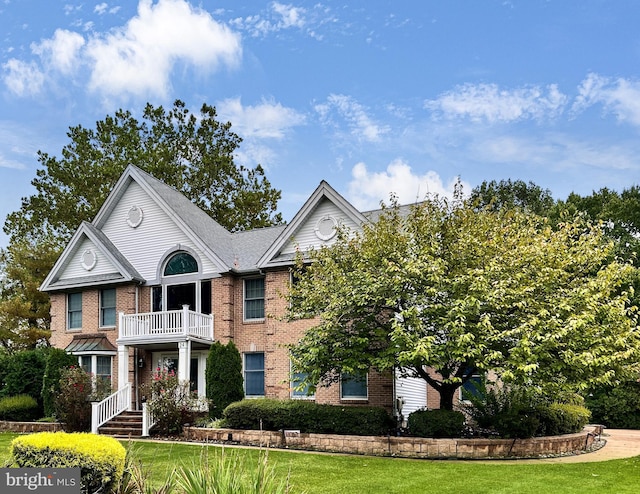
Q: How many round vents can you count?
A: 3